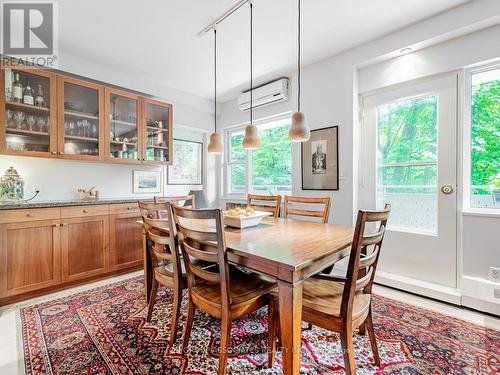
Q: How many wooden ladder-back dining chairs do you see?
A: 6